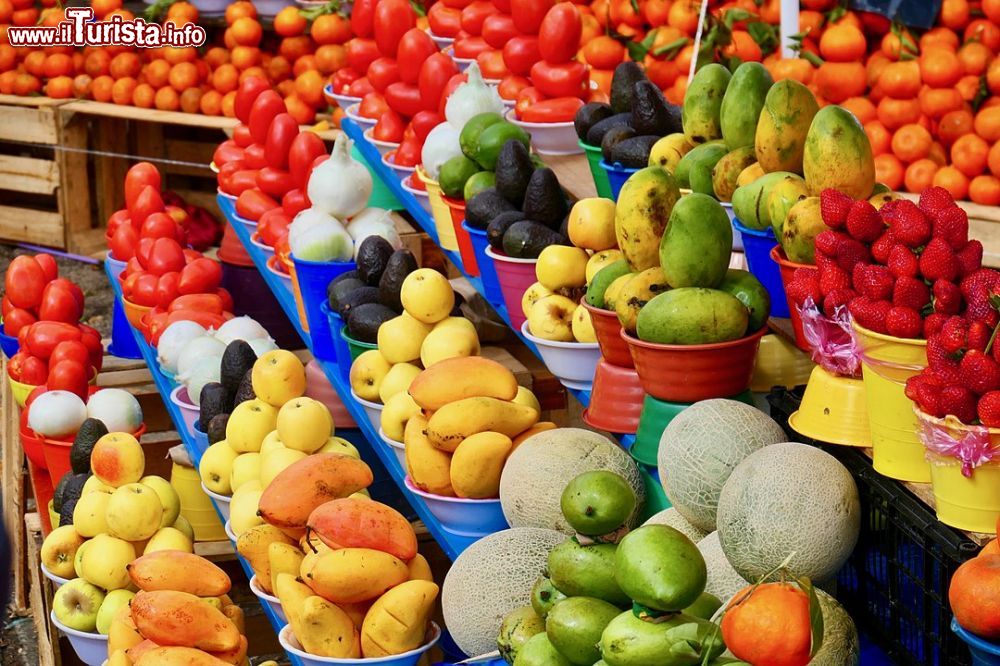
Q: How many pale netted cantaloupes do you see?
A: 7